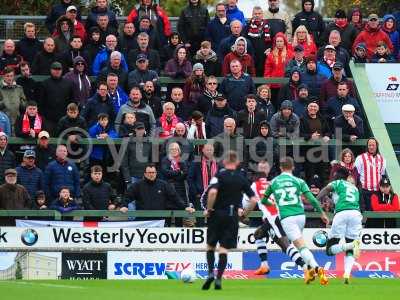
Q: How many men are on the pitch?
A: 4